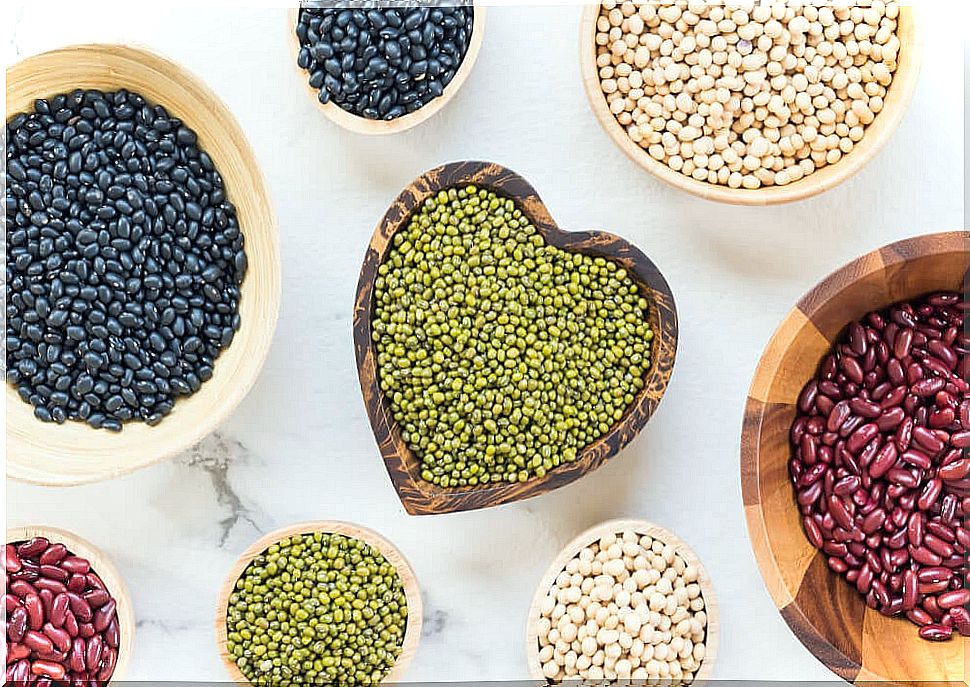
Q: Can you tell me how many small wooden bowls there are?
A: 4